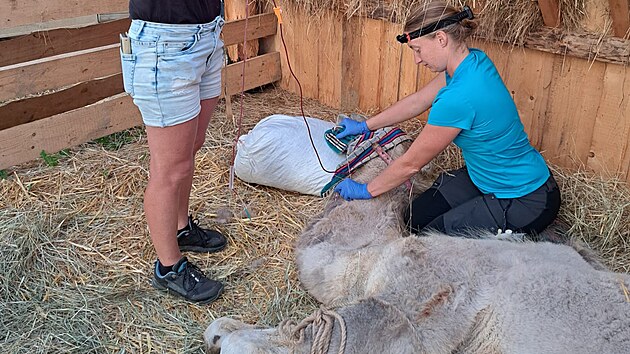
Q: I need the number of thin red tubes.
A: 2